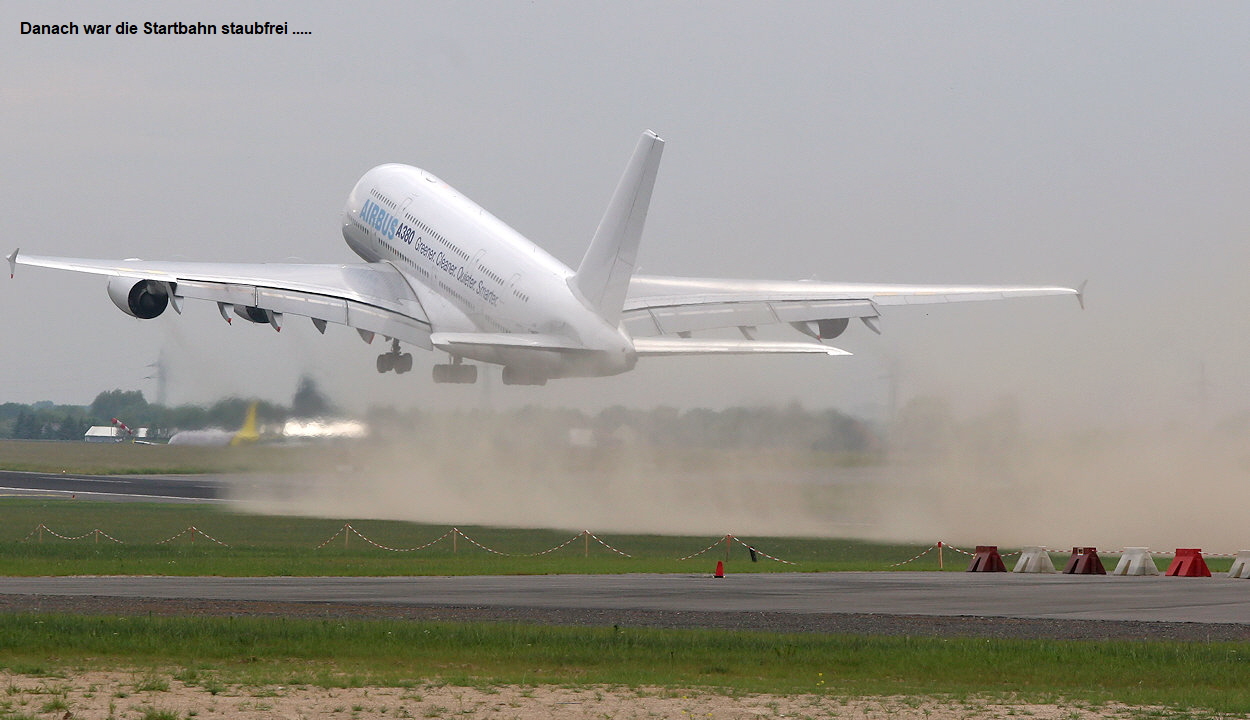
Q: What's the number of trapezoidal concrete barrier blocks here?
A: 6